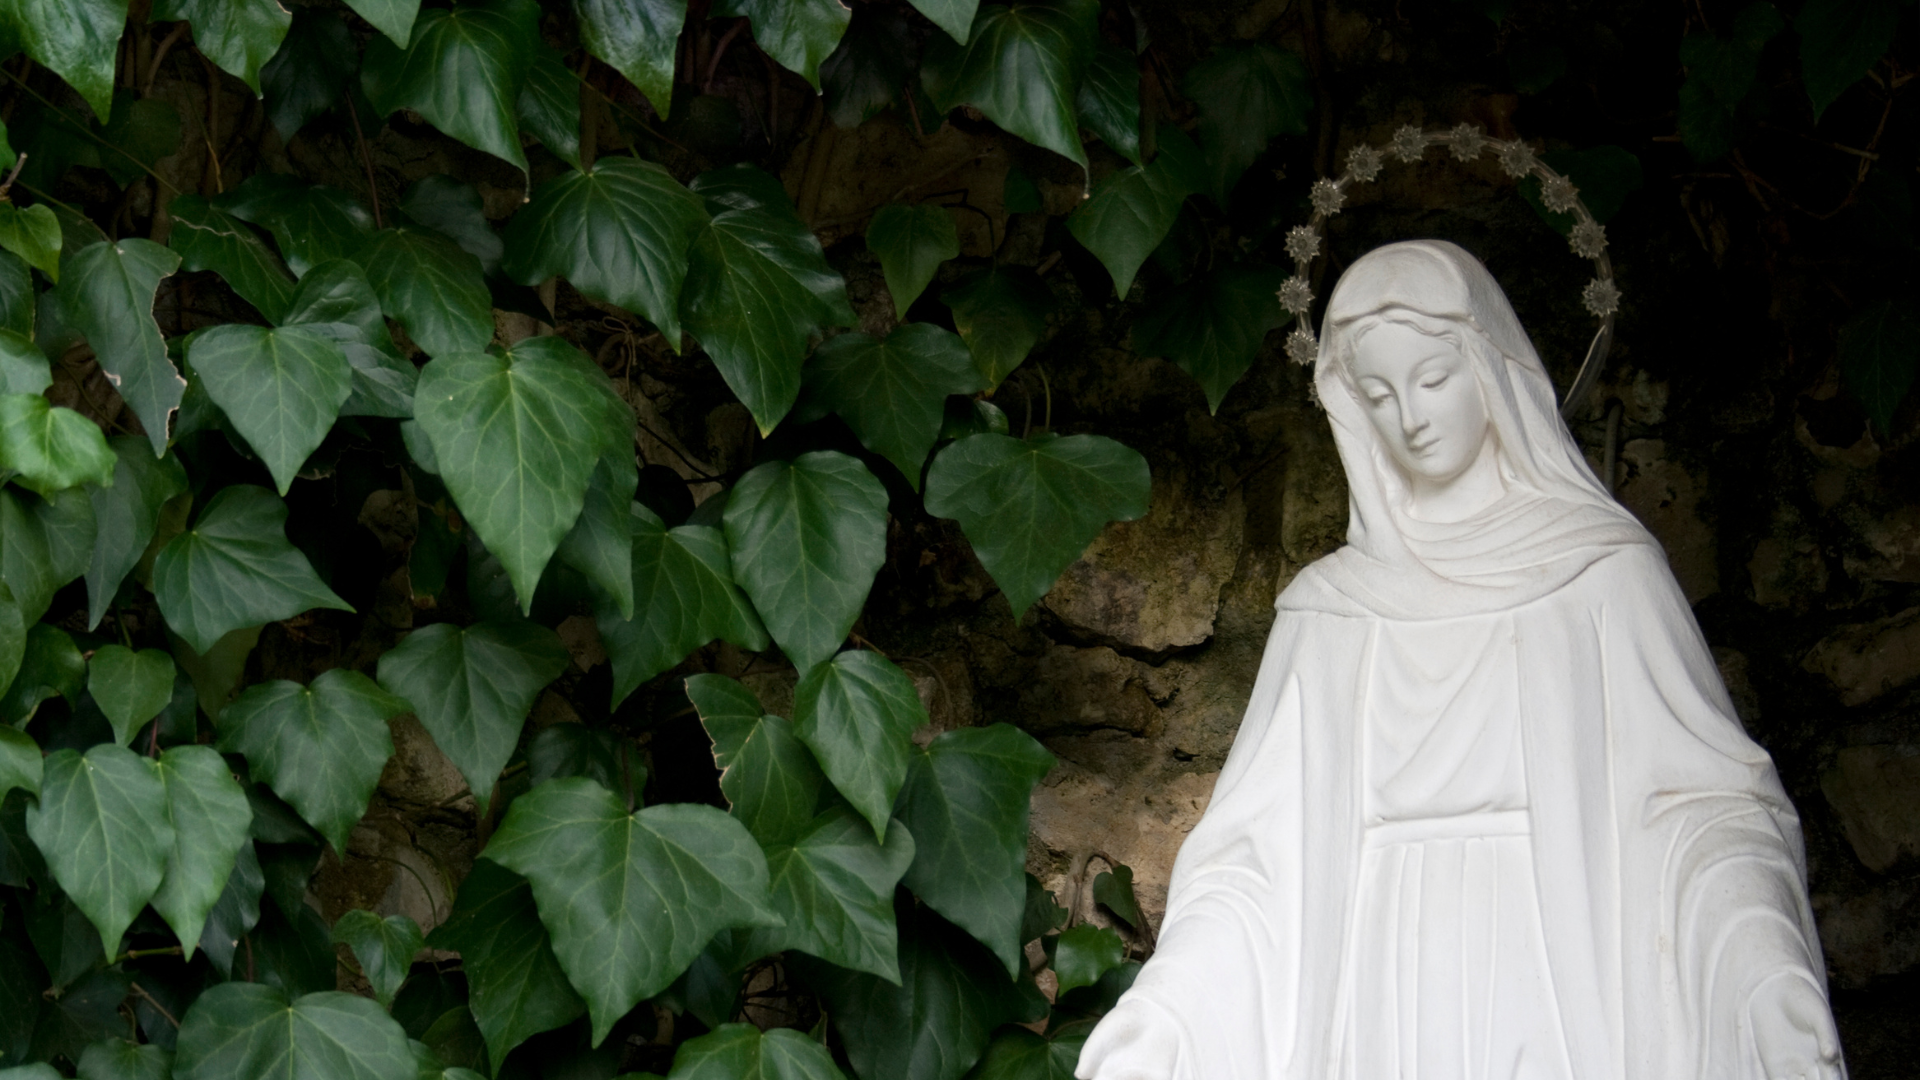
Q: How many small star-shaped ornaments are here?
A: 12